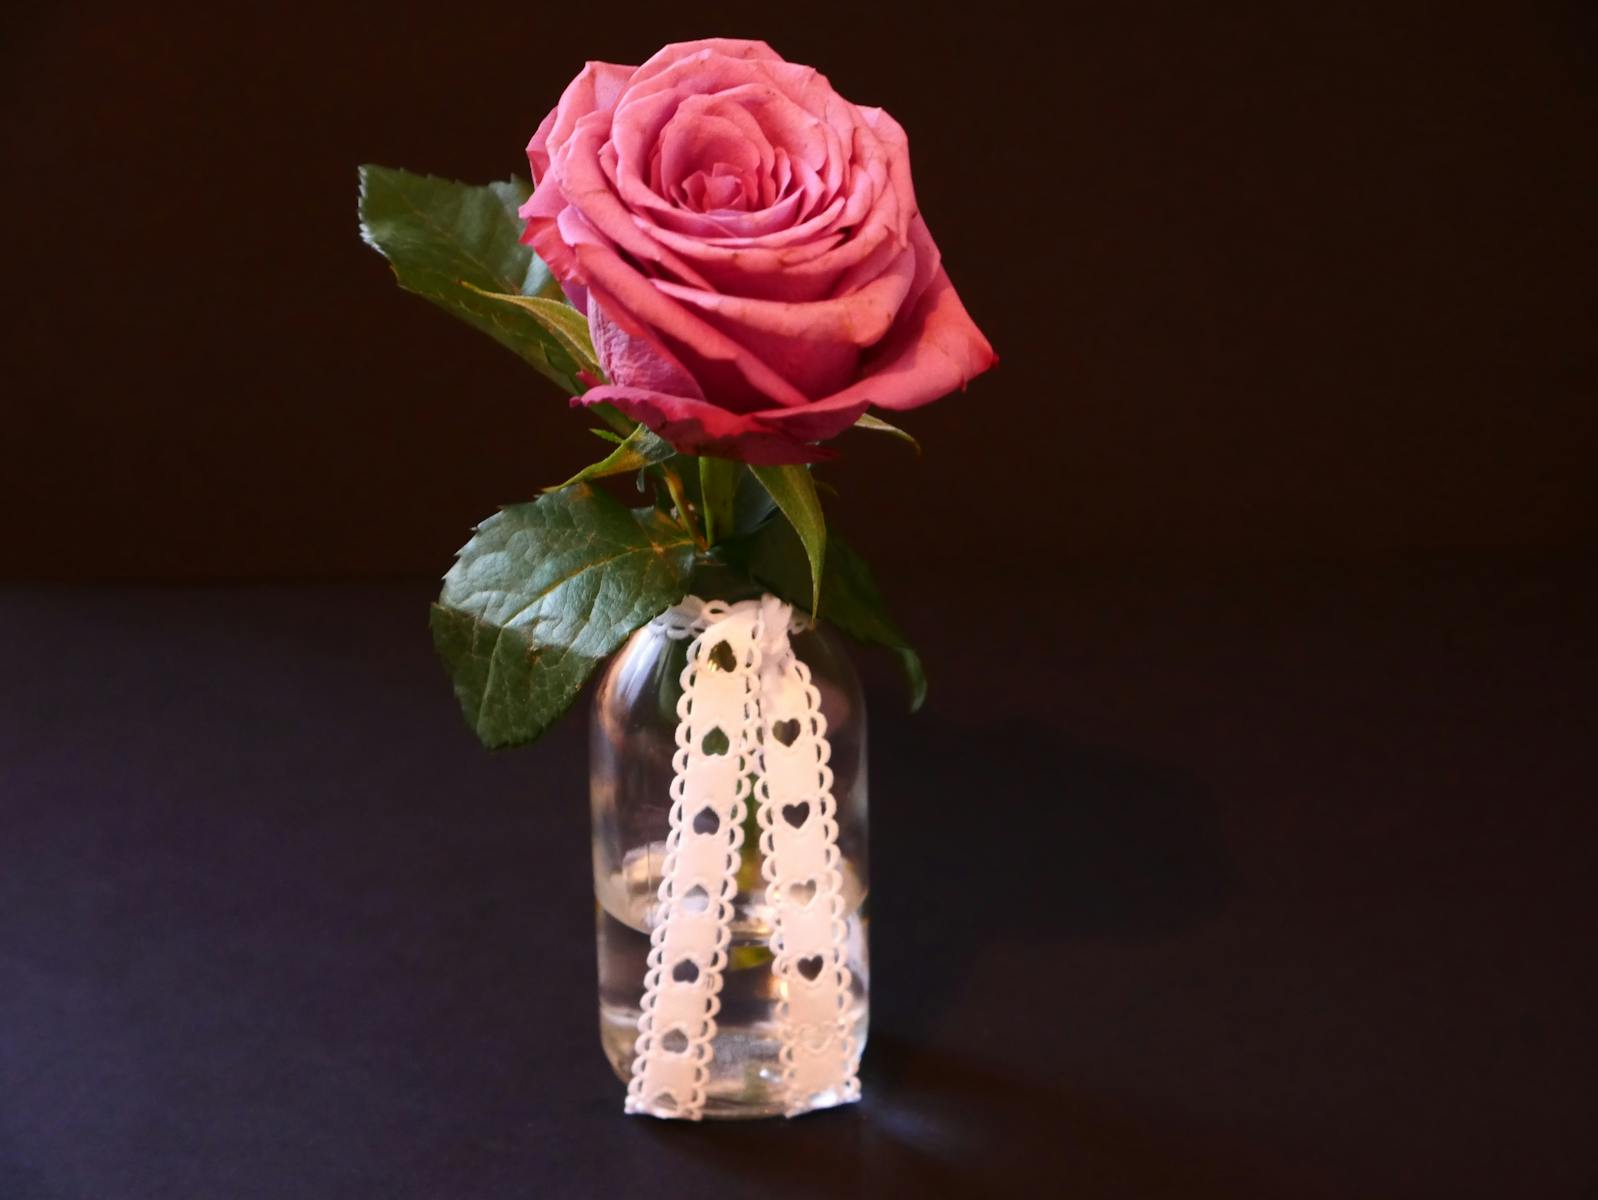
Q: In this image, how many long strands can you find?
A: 2